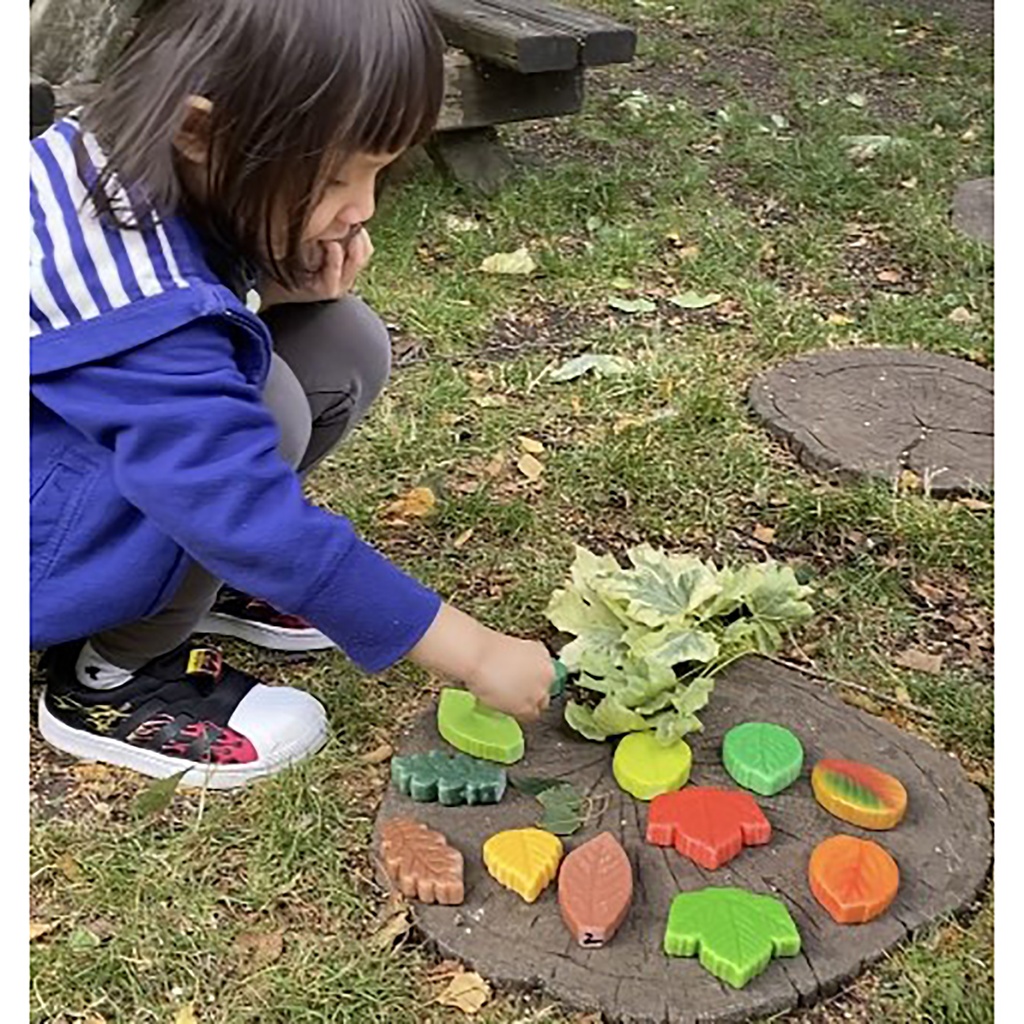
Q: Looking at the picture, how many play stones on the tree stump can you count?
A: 11